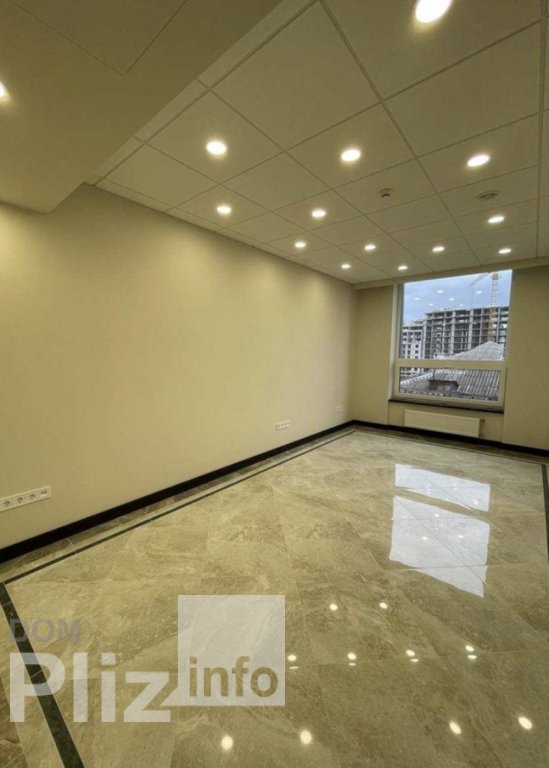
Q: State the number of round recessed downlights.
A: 14